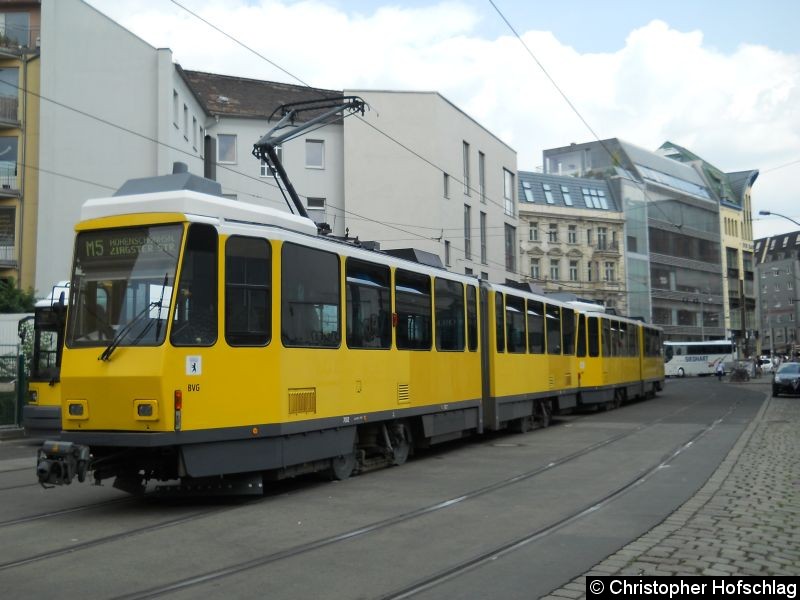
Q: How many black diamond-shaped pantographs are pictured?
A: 1